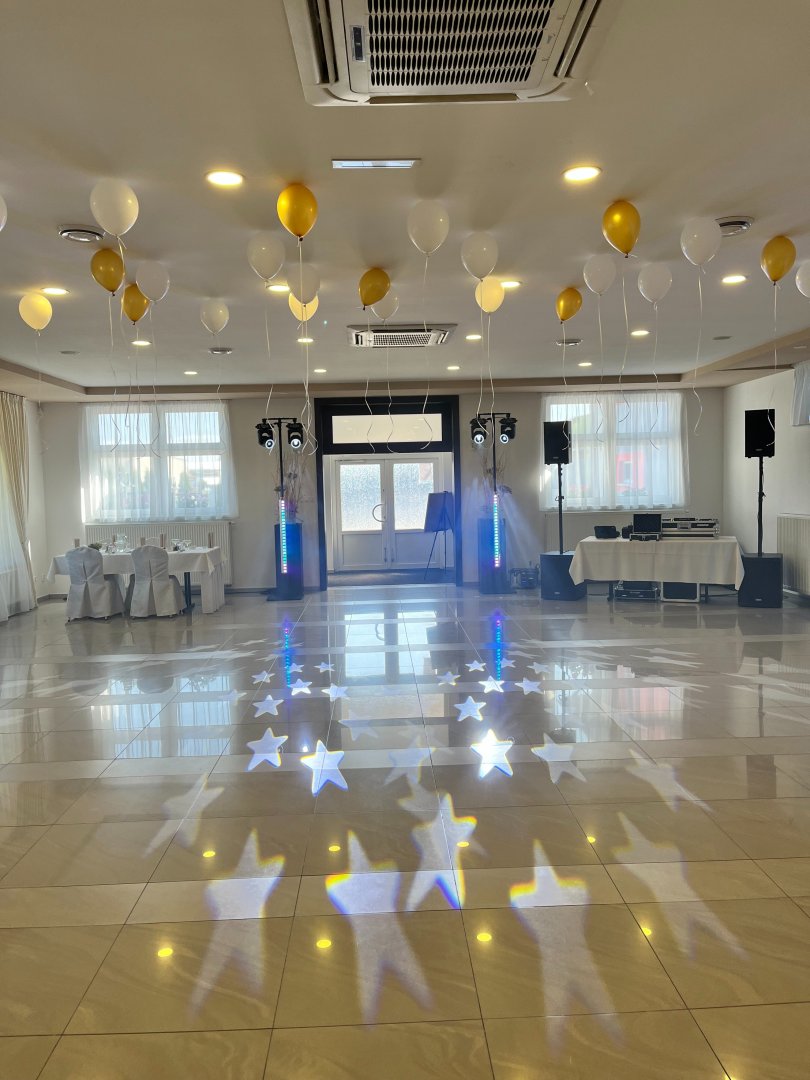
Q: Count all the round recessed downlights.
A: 14